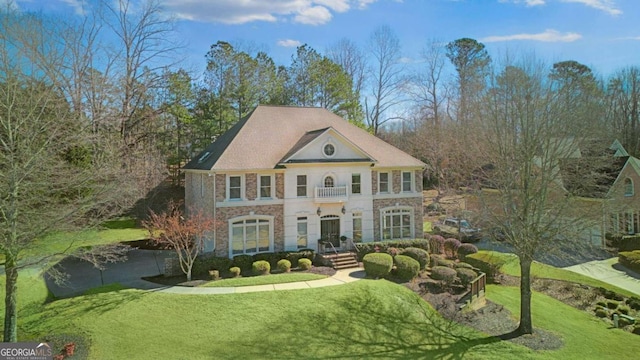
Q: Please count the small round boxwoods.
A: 5